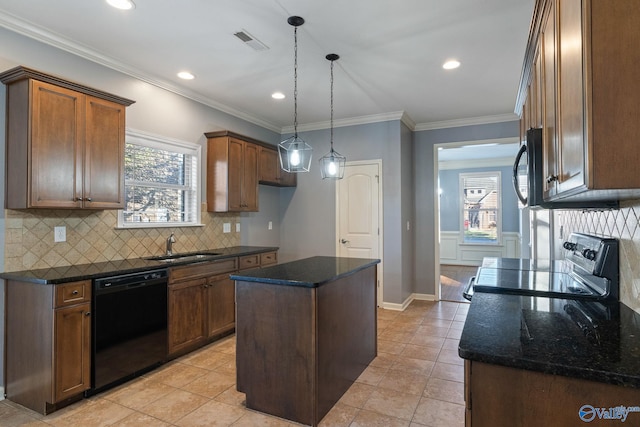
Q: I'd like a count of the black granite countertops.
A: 3